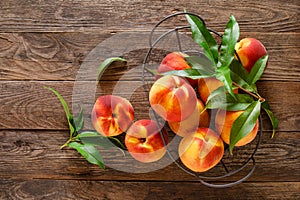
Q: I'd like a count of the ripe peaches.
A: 9